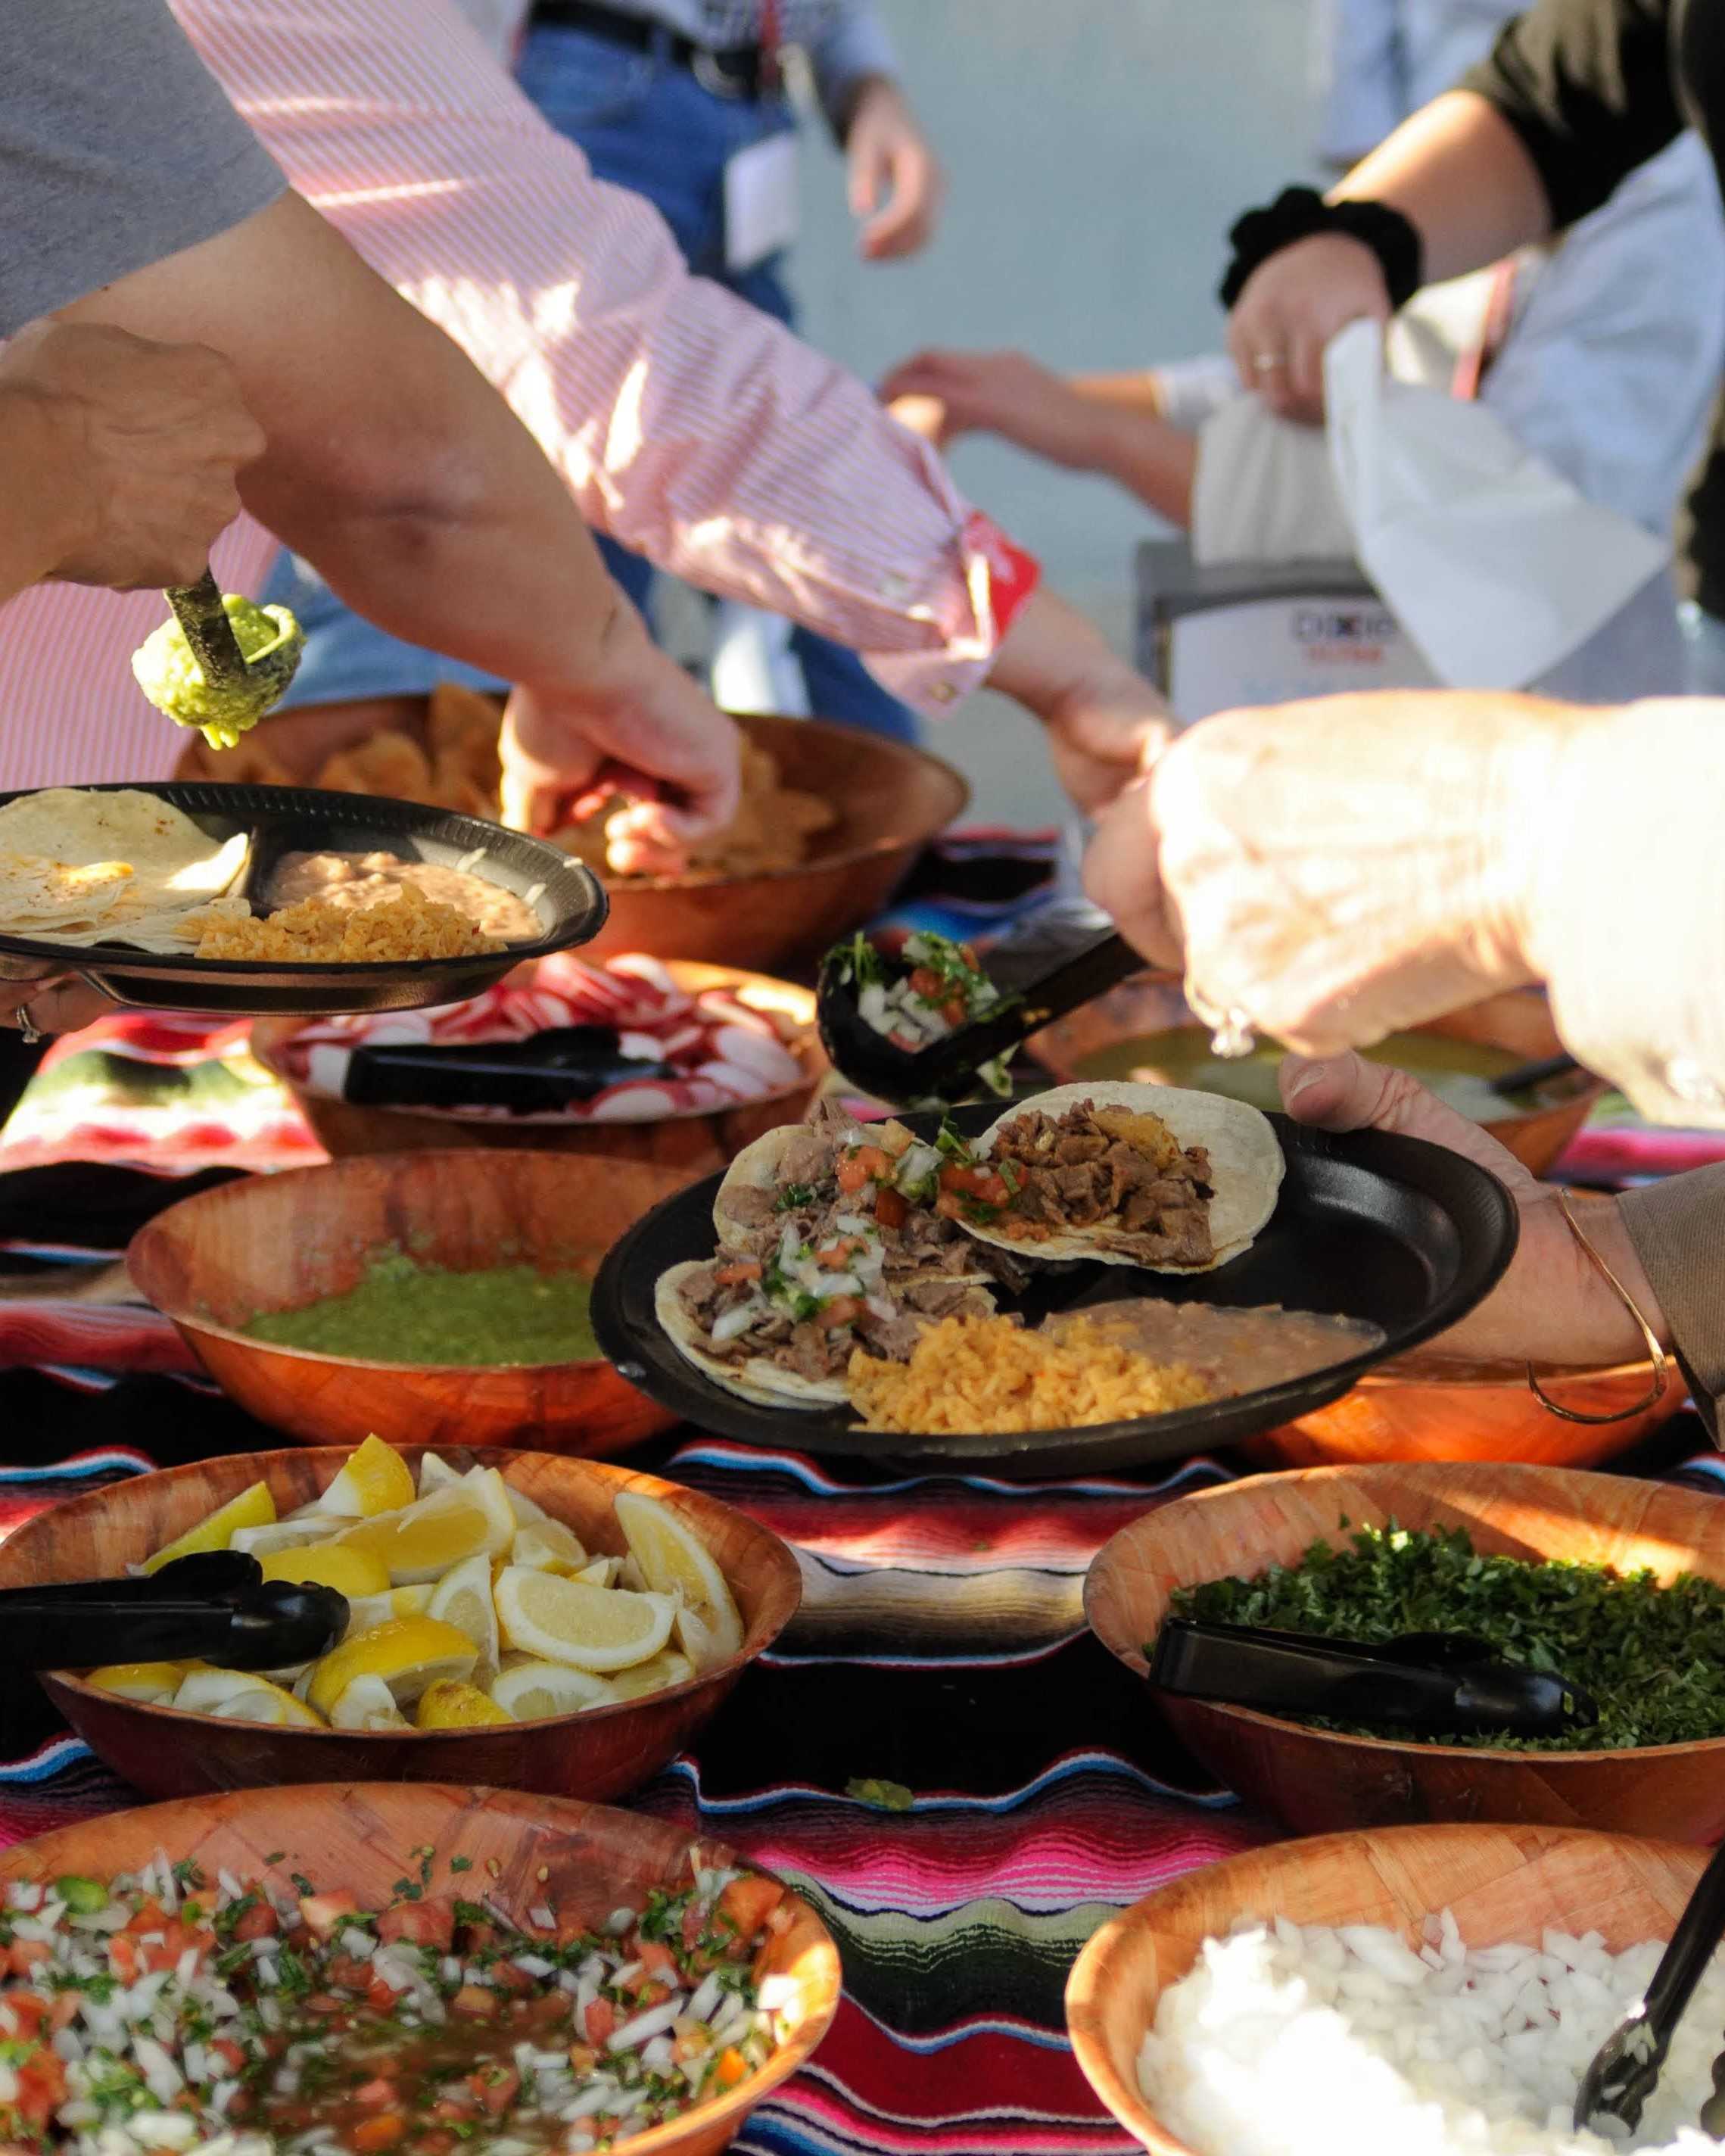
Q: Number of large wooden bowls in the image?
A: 9